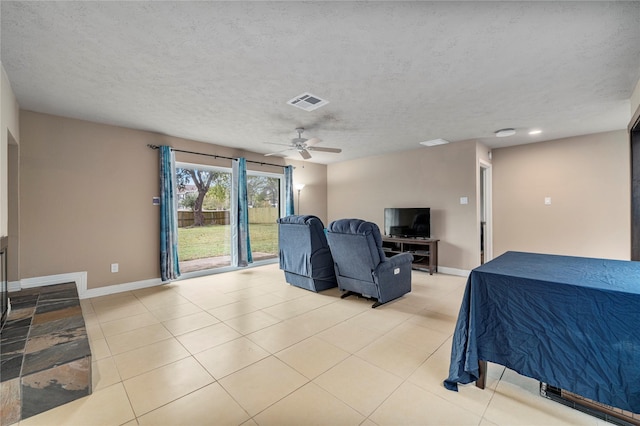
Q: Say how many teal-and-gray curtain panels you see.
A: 3